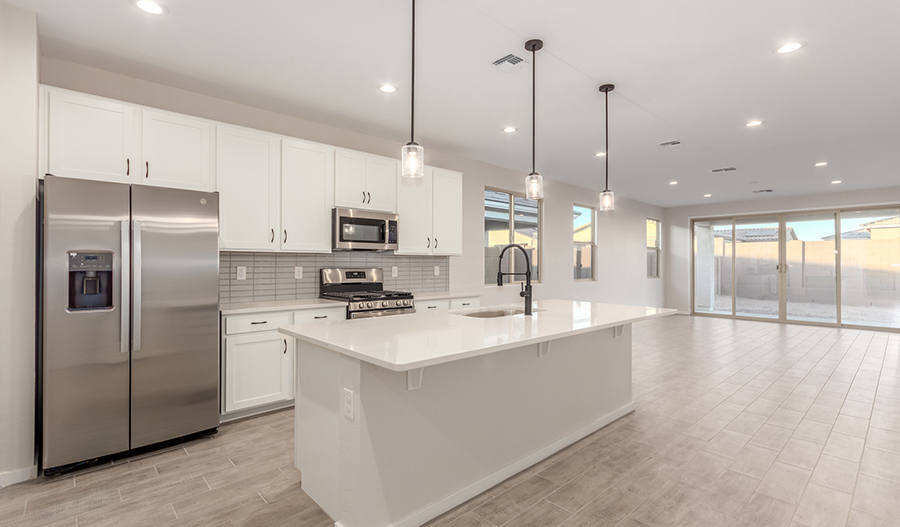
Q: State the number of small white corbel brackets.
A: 3